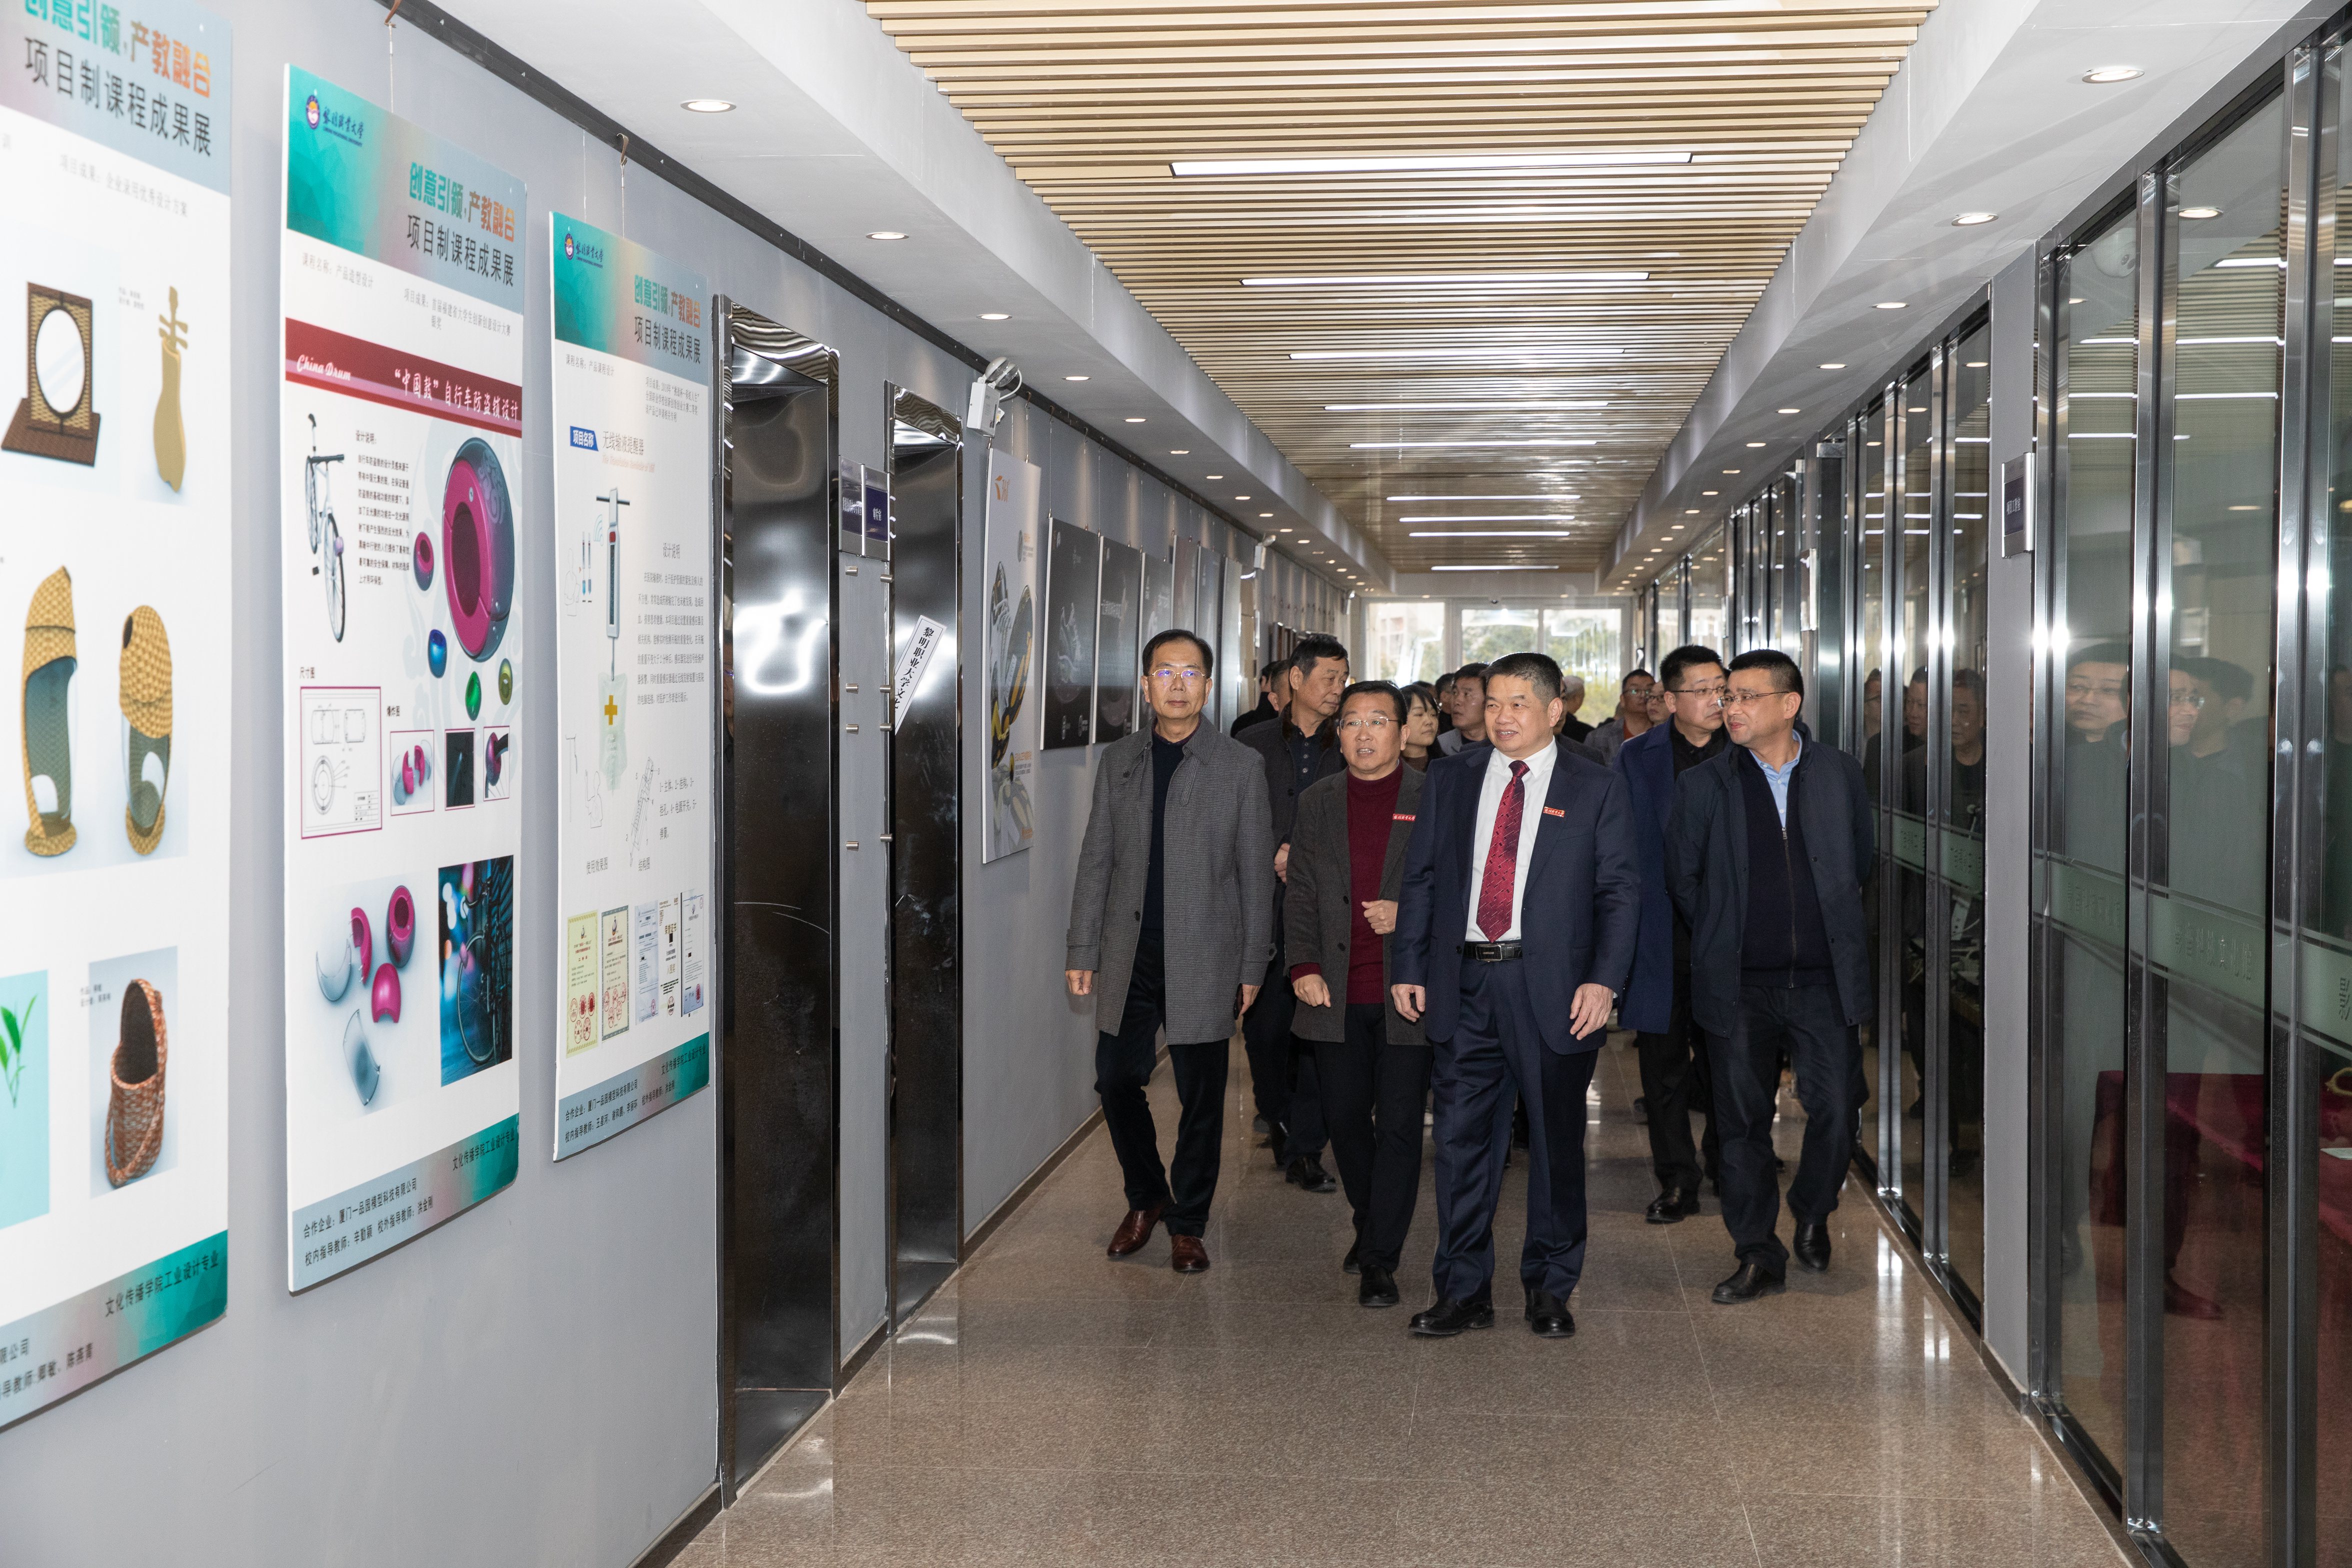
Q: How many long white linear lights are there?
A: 9